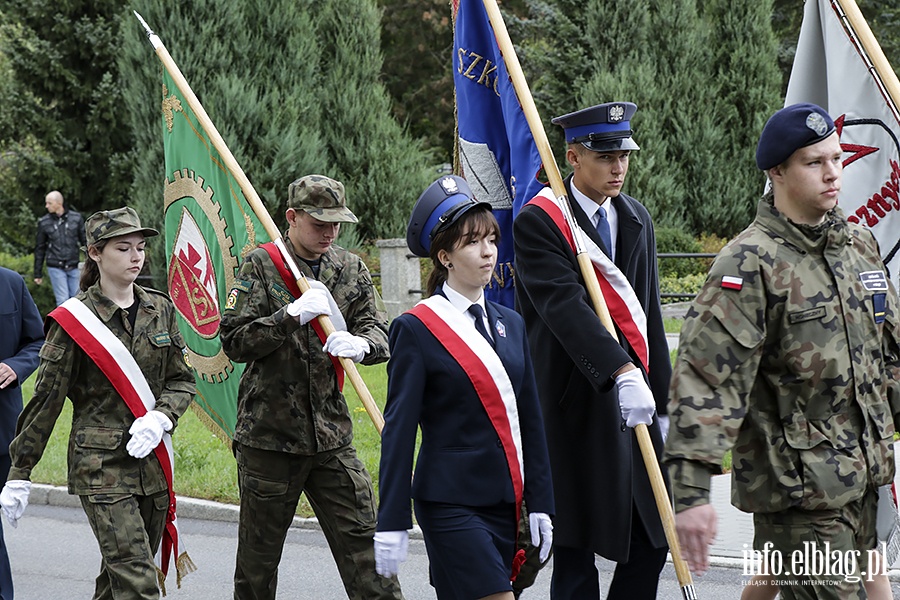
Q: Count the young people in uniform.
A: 5